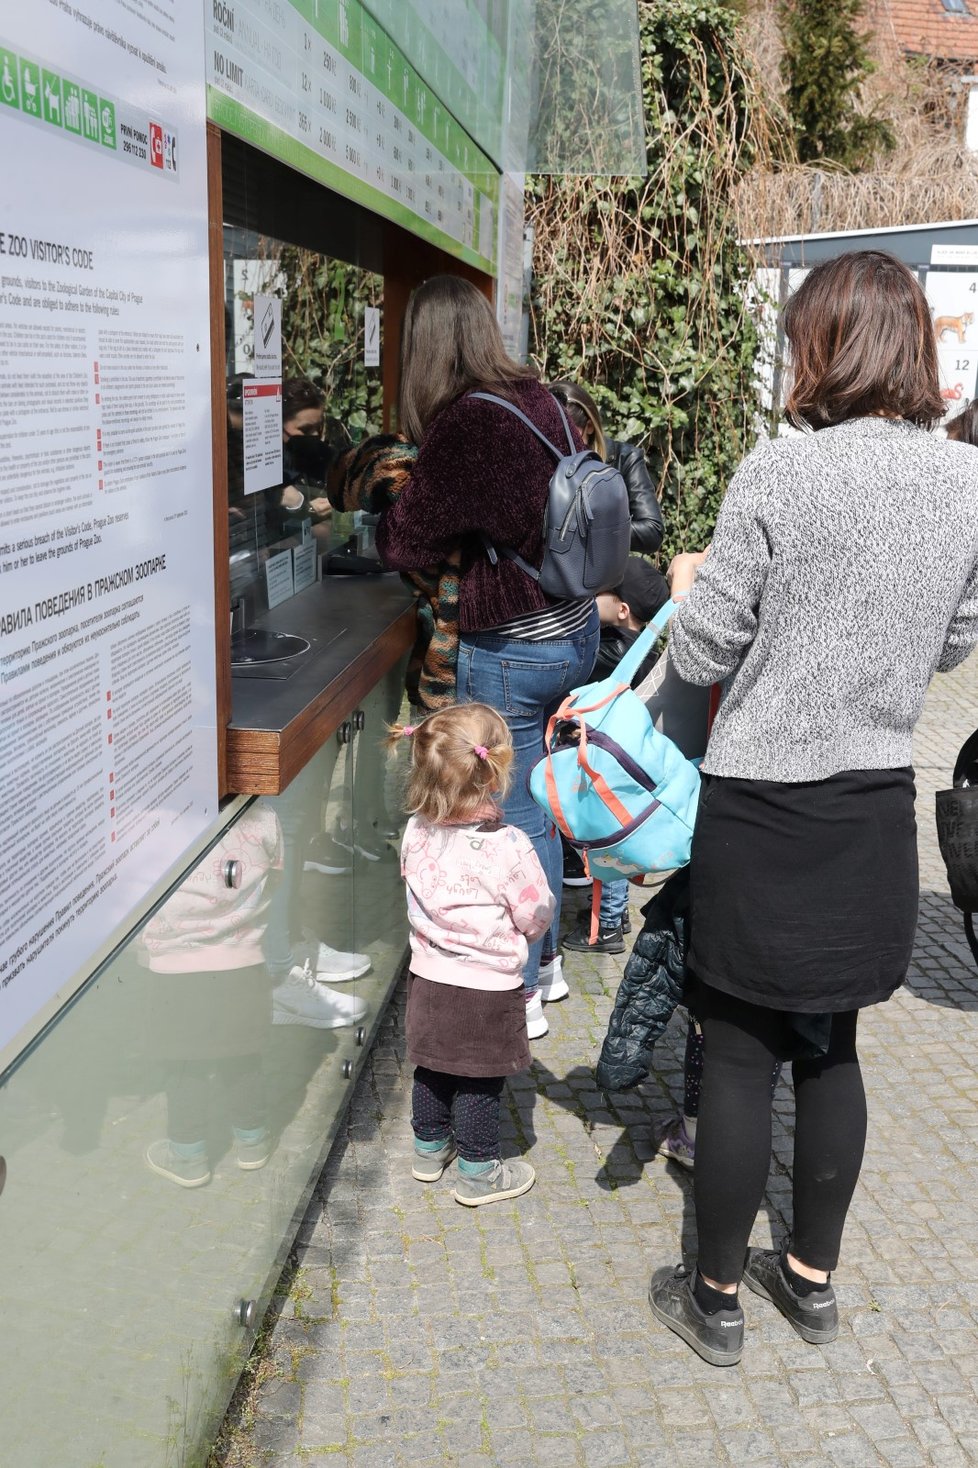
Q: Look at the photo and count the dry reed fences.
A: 1